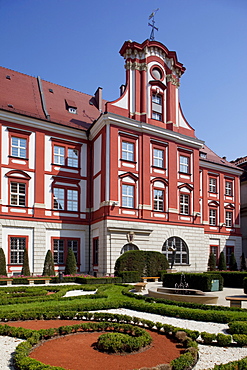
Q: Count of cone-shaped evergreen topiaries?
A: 8